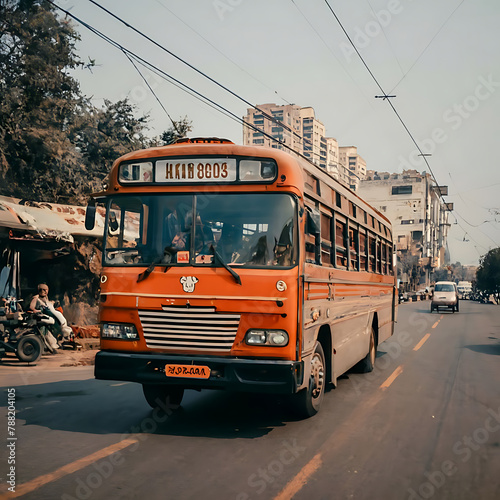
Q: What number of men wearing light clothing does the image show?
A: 1